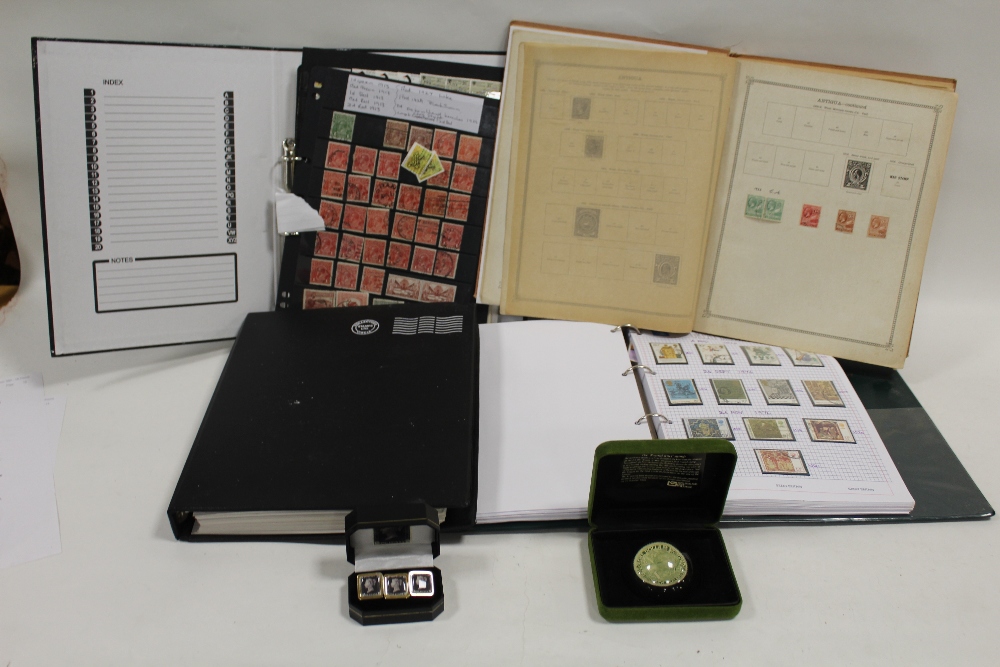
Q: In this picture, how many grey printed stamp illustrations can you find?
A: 4